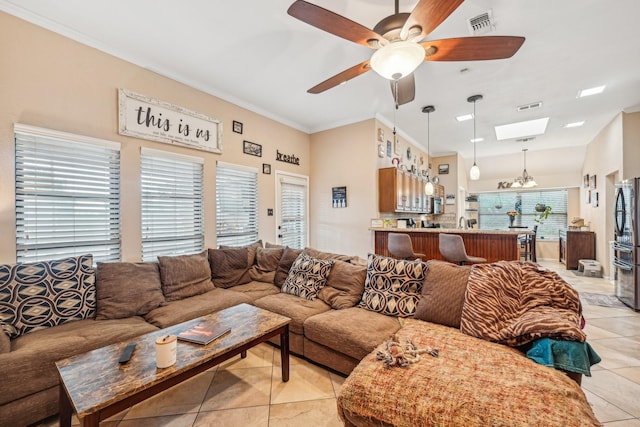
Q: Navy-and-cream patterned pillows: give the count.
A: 3